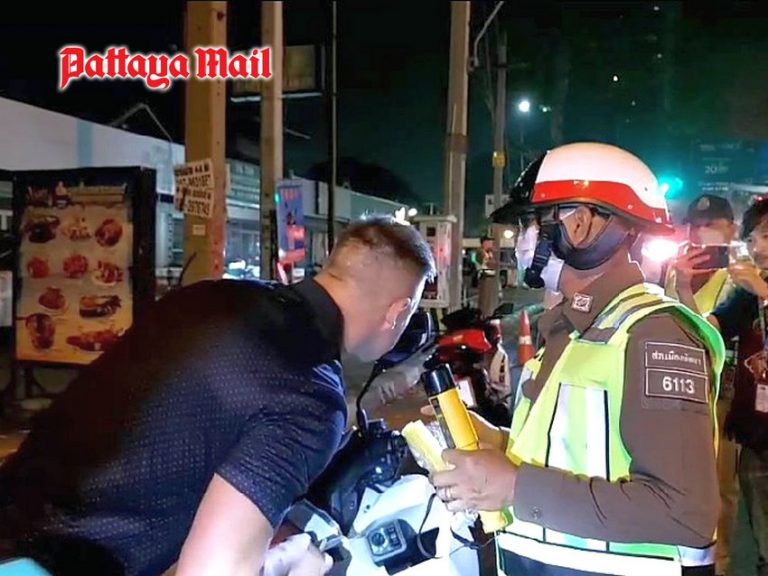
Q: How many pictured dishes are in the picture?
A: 10